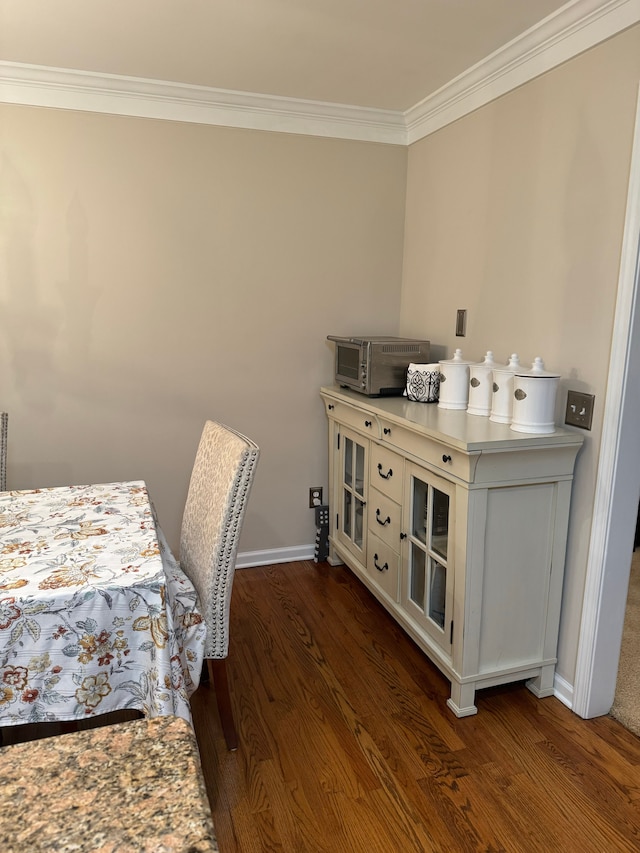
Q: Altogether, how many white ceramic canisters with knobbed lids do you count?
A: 4